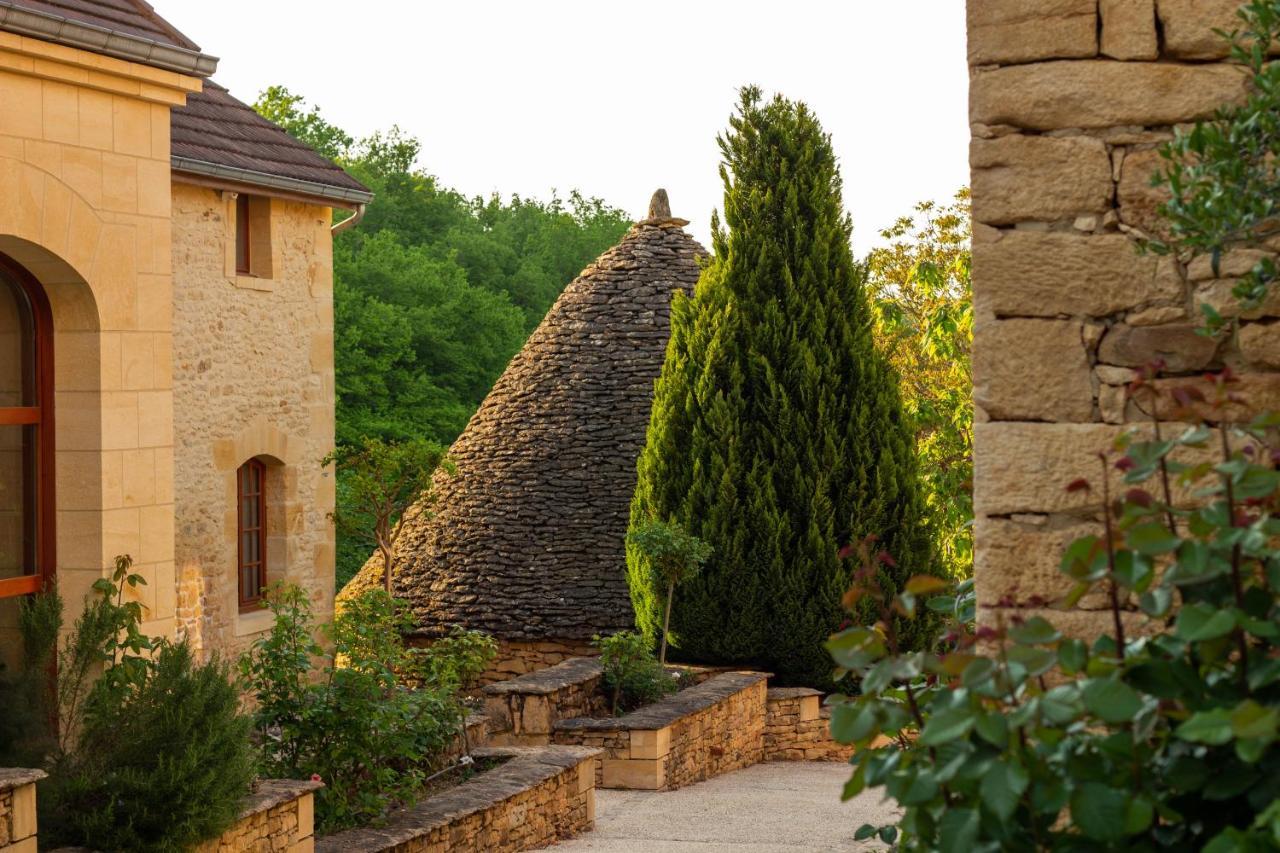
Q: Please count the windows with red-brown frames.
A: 3